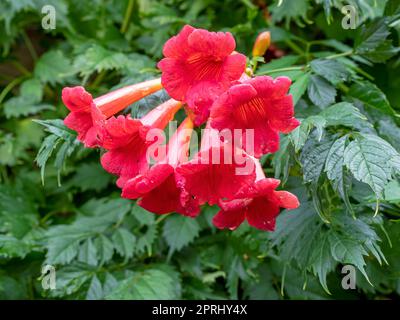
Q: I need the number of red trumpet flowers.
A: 7